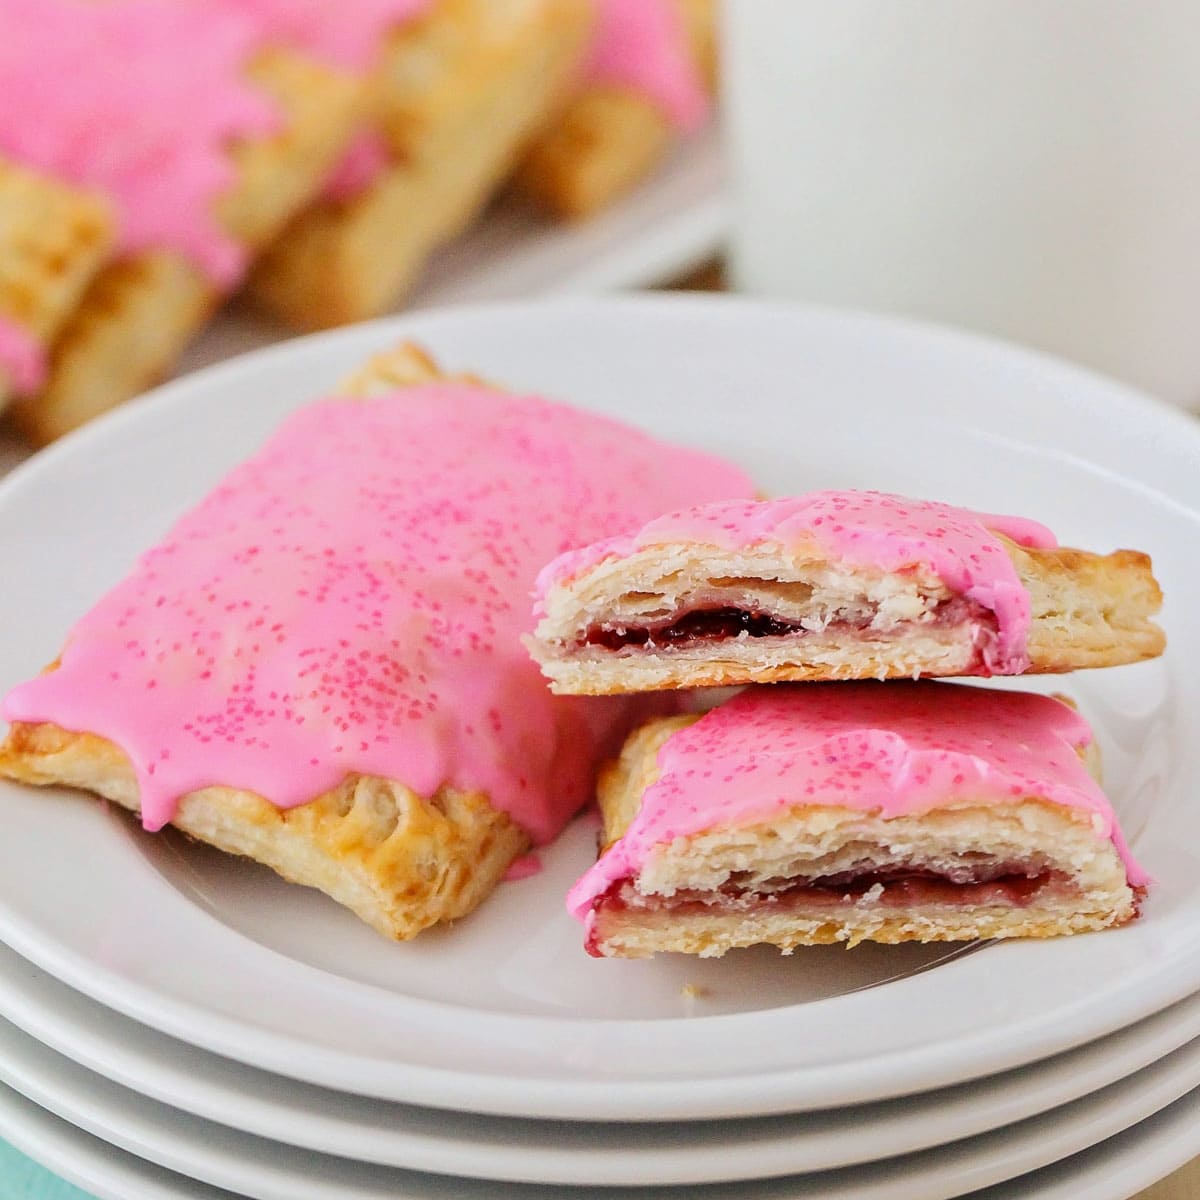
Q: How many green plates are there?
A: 0